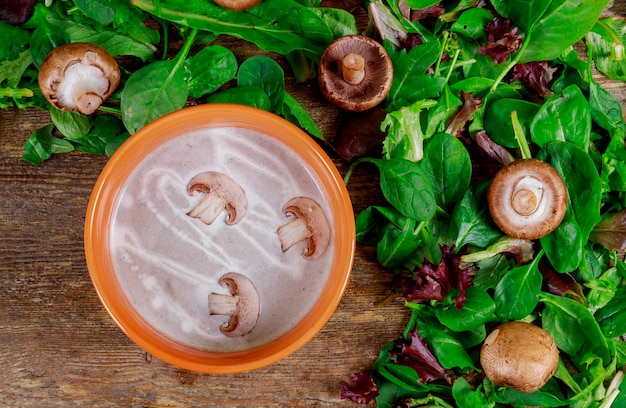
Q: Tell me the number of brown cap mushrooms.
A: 5